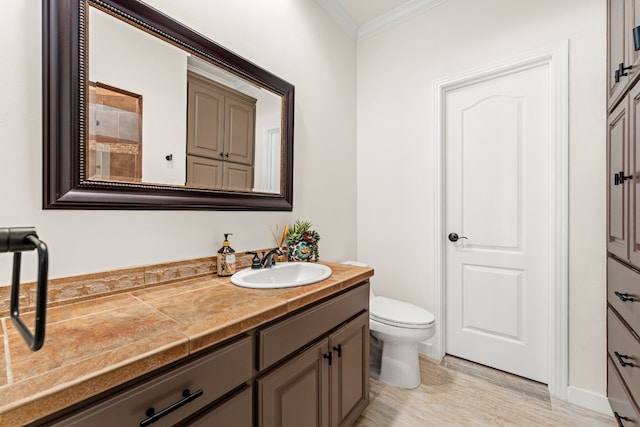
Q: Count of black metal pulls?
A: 10